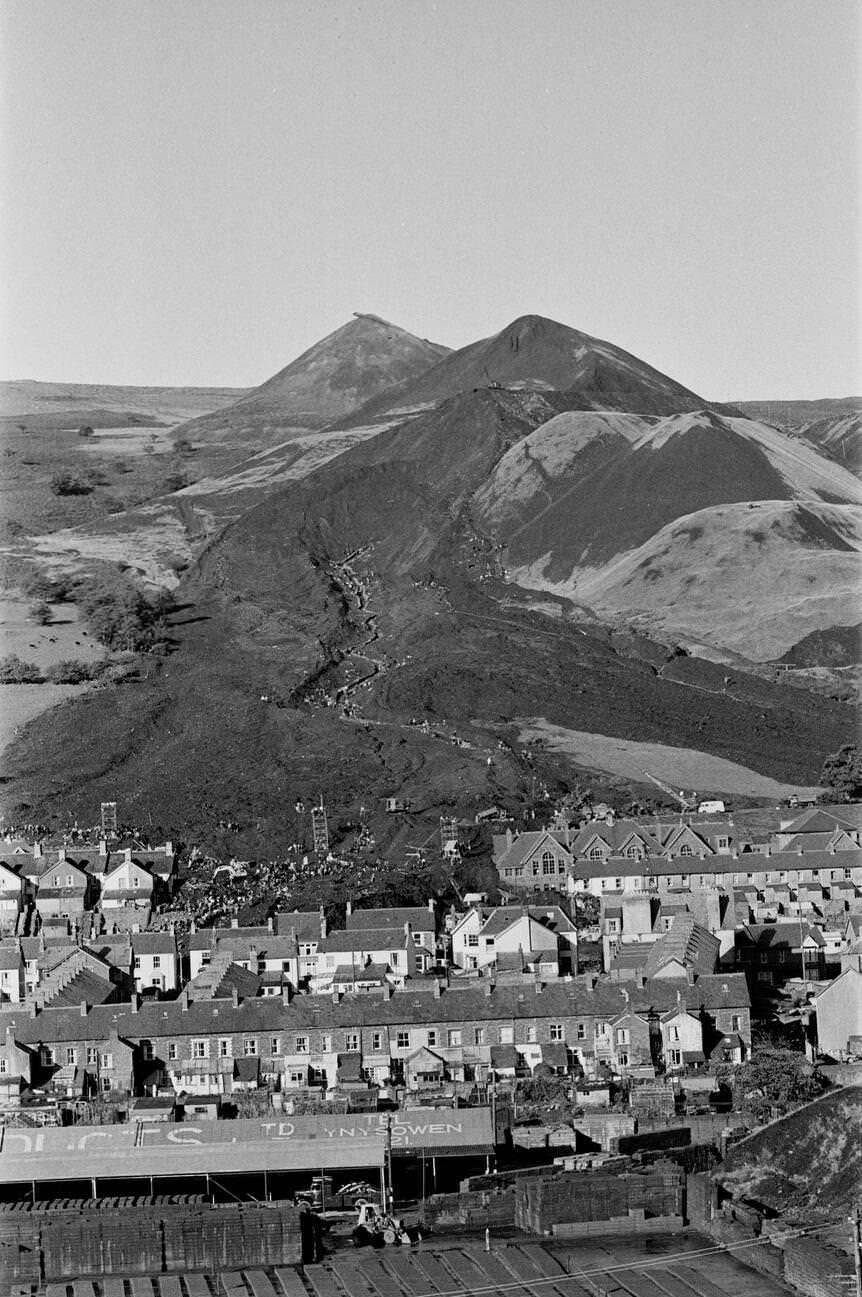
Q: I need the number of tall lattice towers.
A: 3